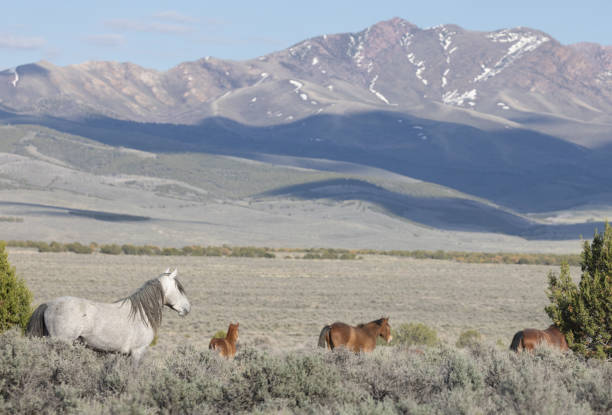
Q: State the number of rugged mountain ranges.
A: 1